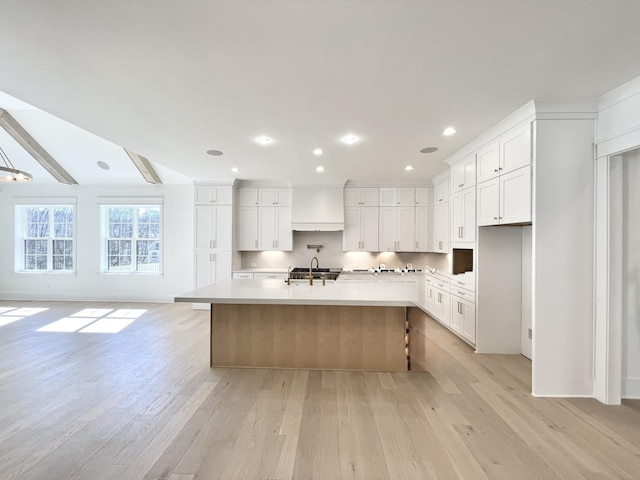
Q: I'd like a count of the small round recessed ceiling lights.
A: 7